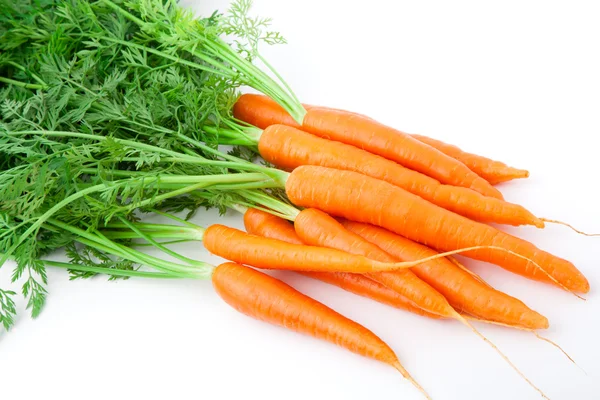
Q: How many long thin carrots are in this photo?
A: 9